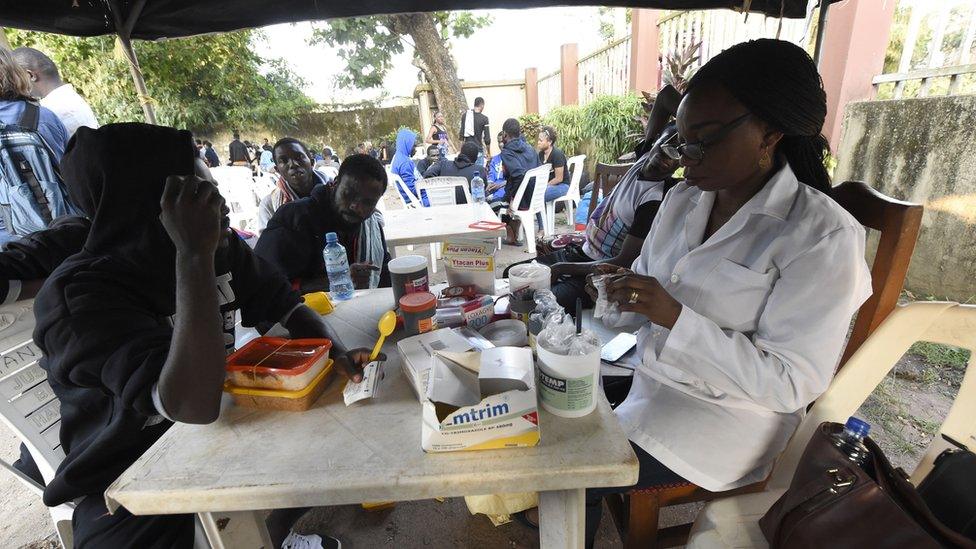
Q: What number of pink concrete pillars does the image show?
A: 4